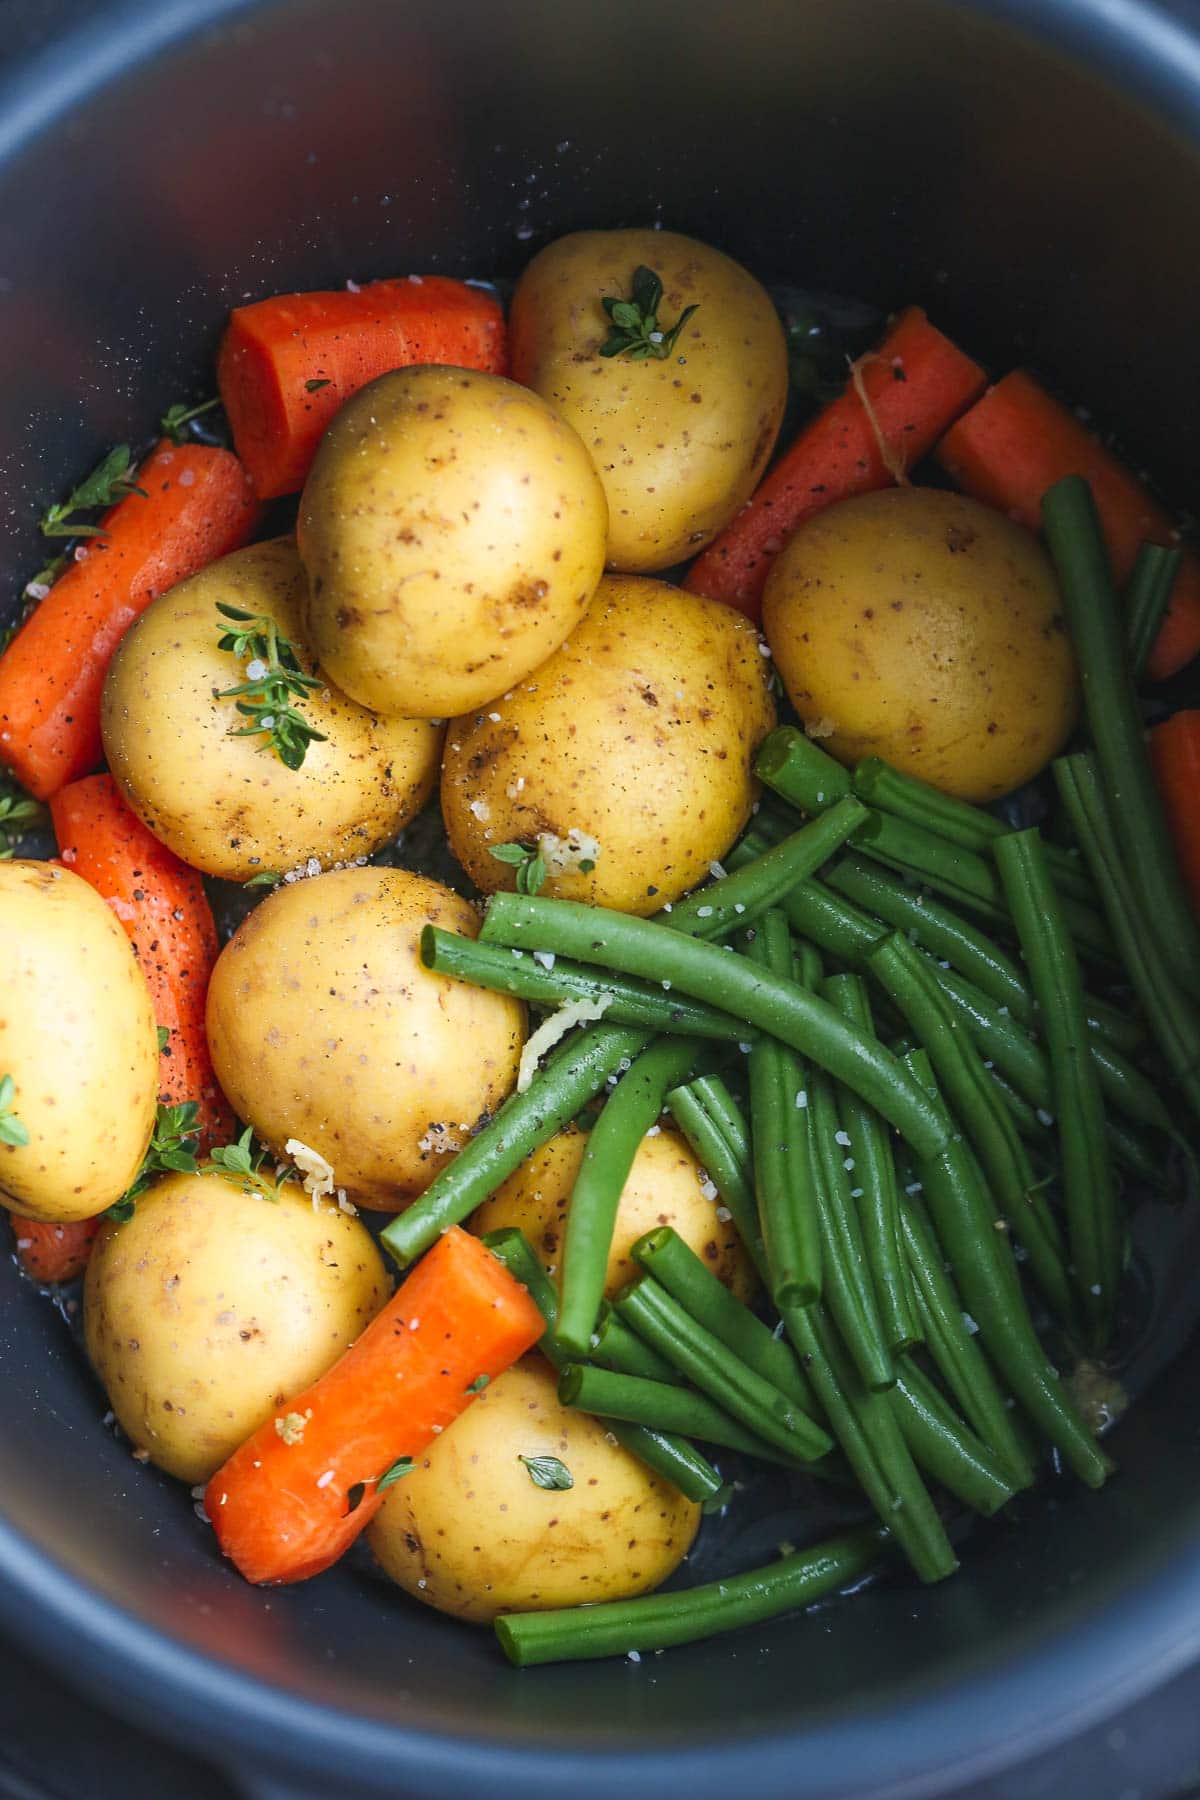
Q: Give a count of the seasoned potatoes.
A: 10